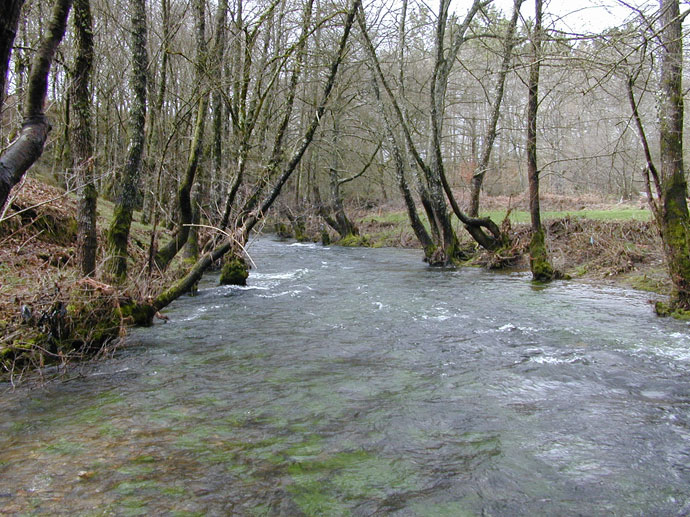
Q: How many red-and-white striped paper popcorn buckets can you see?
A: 0